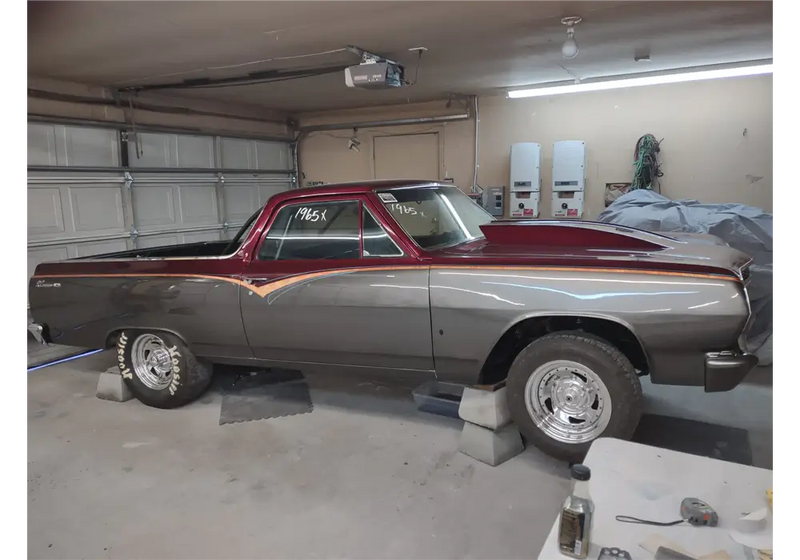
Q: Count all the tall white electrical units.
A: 2